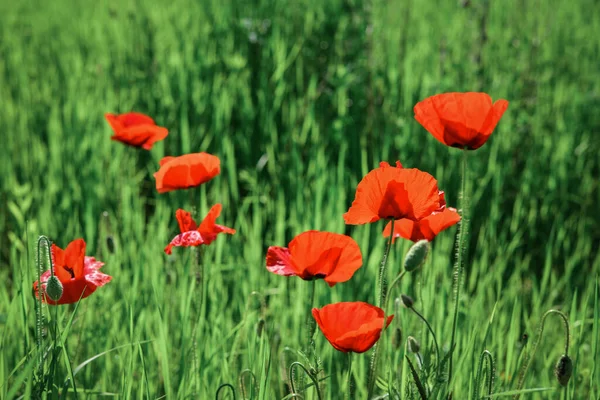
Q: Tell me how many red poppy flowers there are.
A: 9